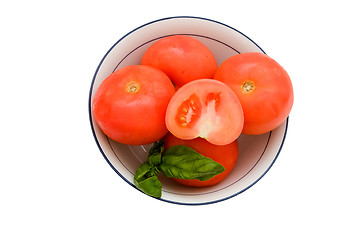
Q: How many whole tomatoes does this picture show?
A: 4